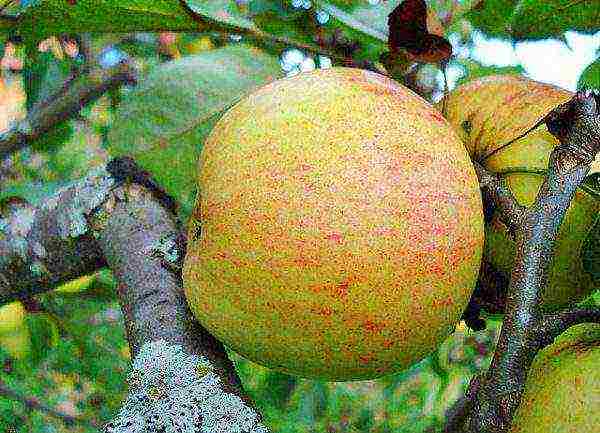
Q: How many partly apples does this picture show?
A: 2